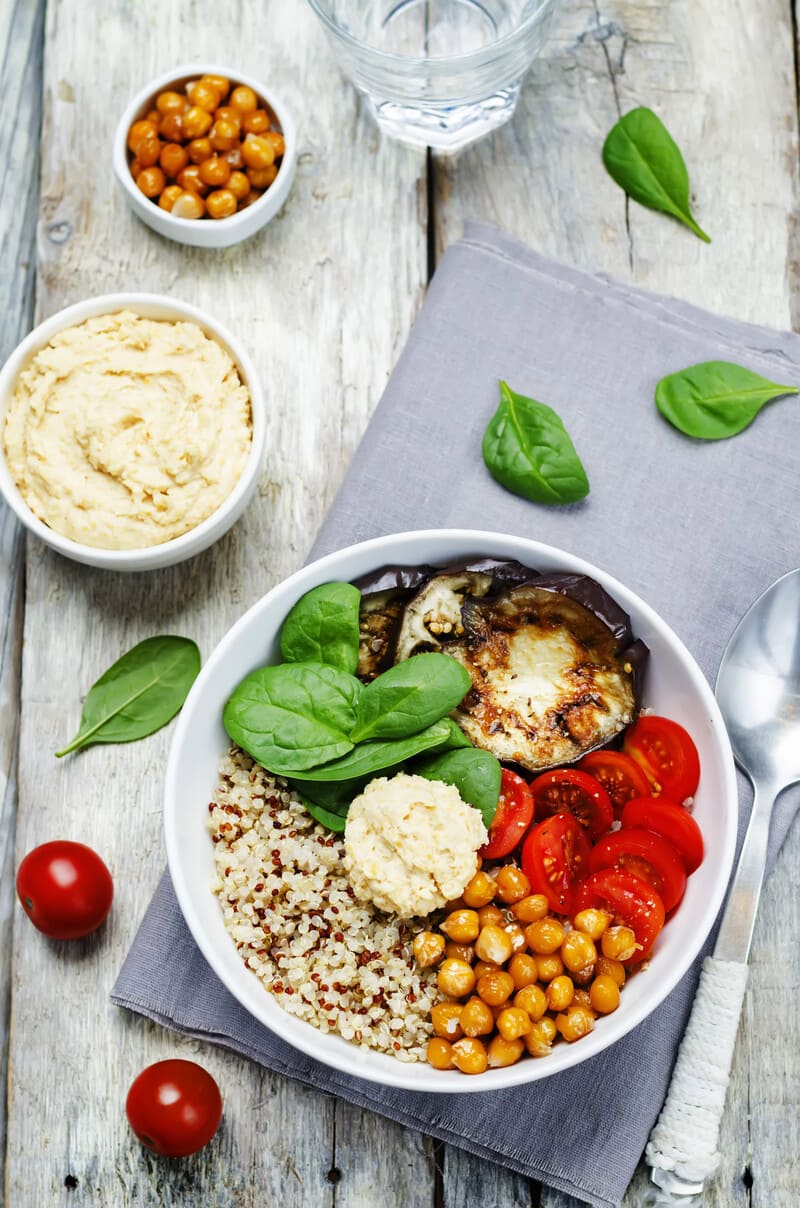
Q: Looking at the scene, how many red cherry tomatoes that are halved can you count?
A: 8